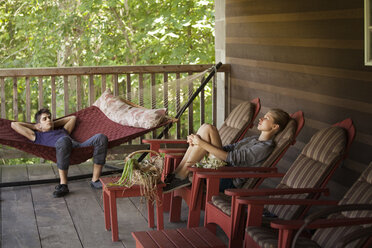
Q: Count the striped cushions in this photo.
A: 4